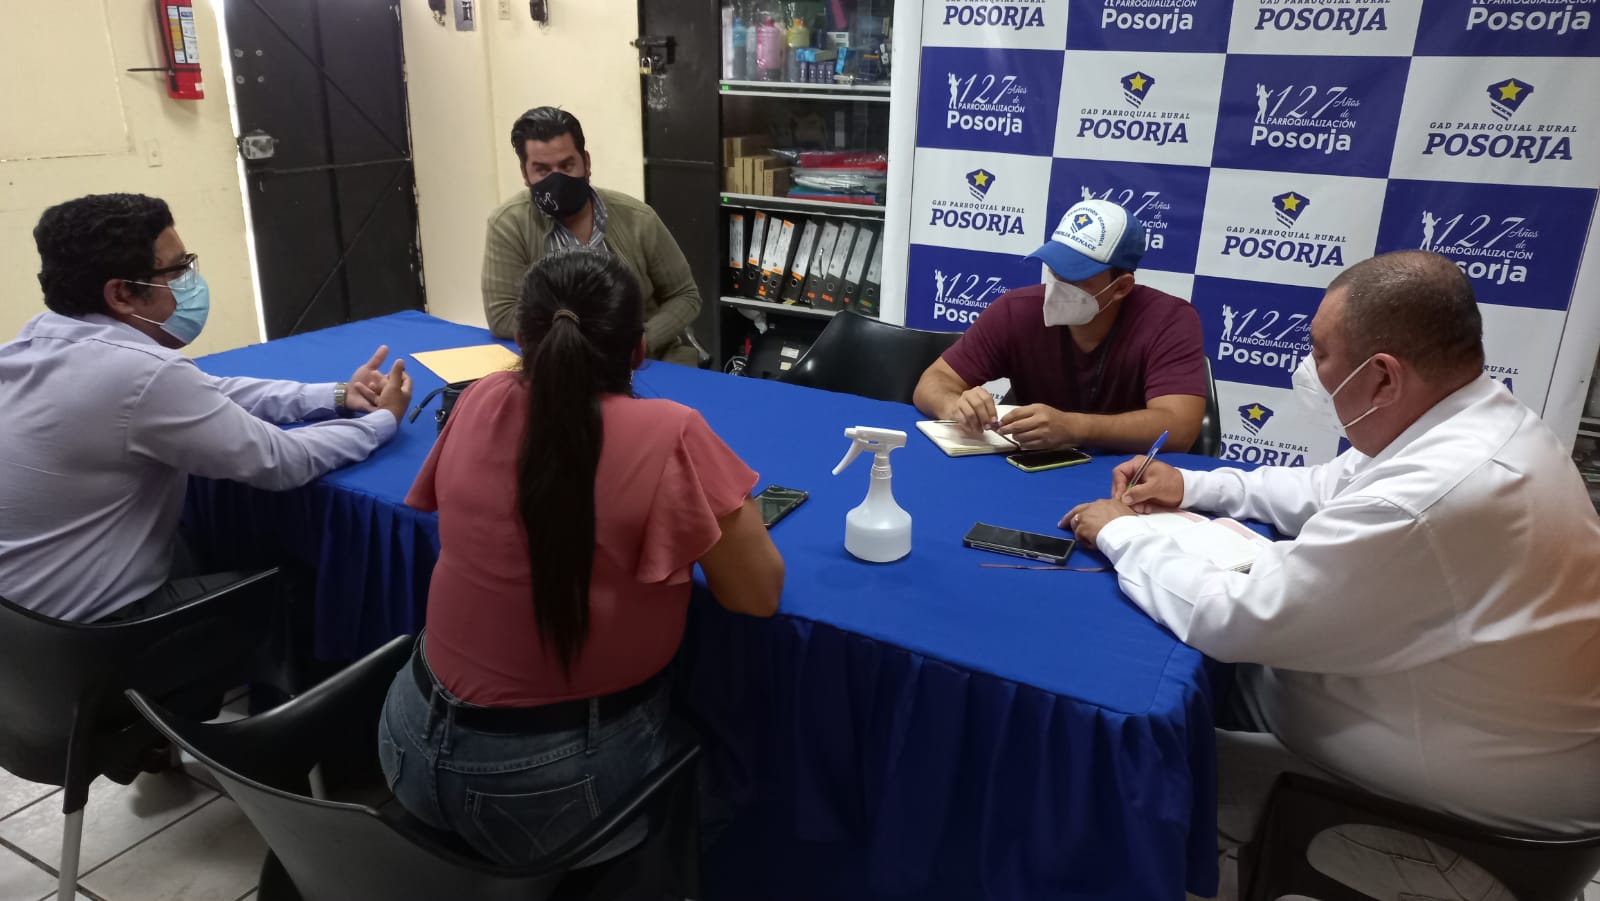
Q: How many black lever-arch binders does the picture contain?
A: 9